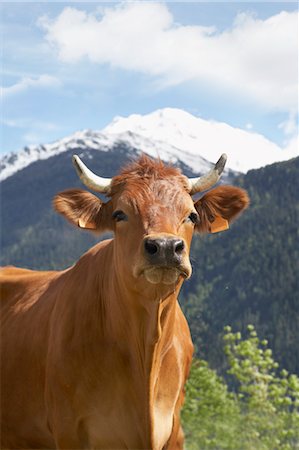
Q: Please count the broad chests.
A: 1